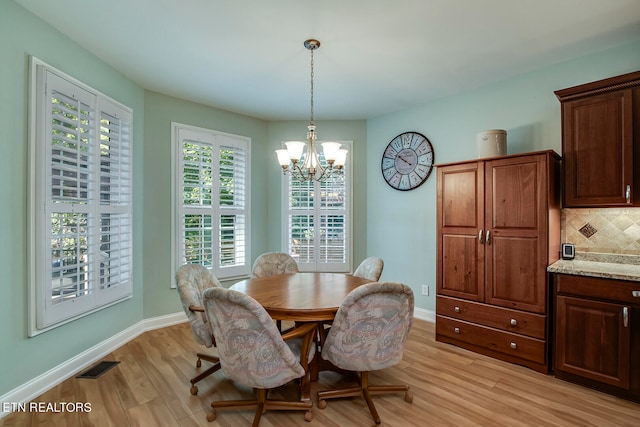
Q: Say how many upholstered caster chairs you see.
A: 5